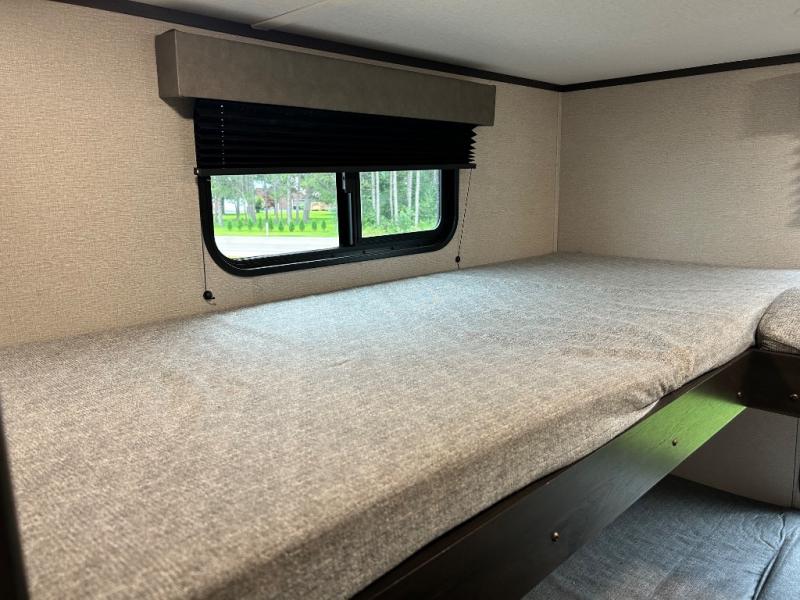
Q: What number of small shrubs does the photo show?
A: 10